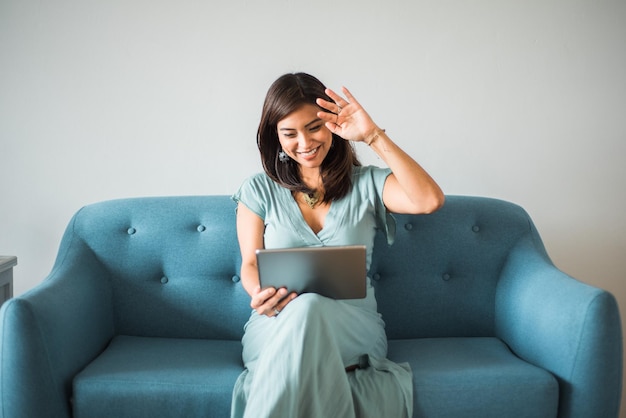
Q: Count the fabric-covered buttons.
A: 8